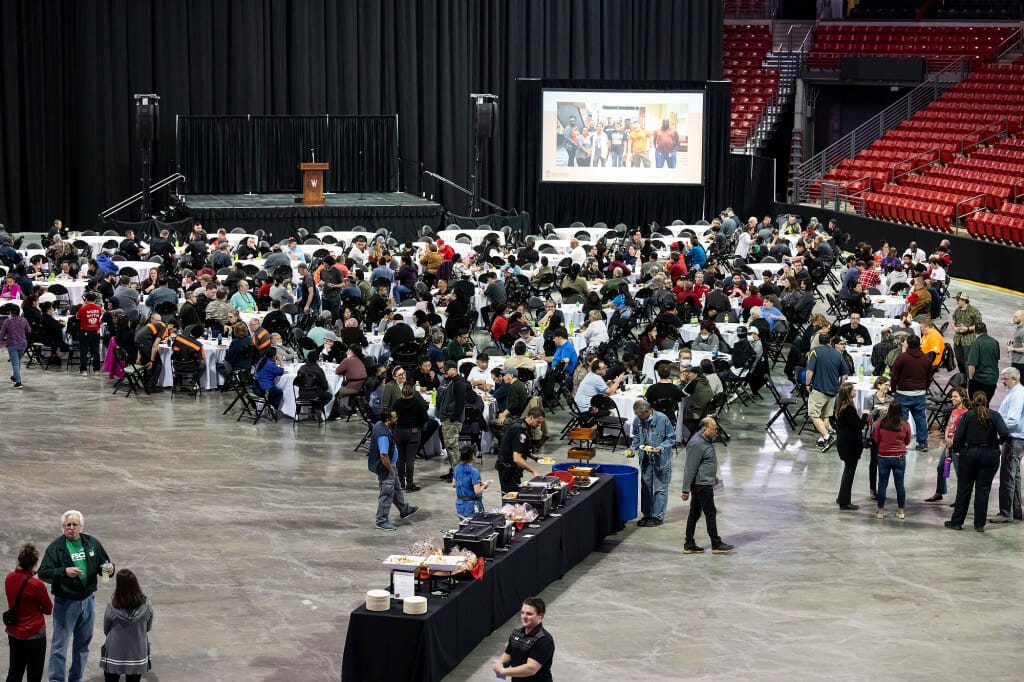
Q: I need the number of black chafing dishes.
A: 4